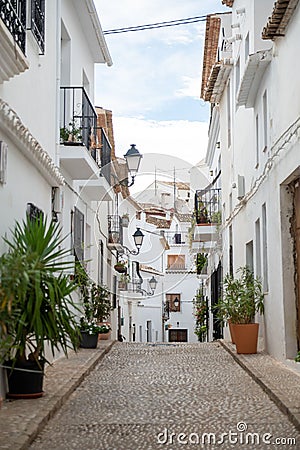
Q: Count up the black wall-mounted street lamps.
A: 4